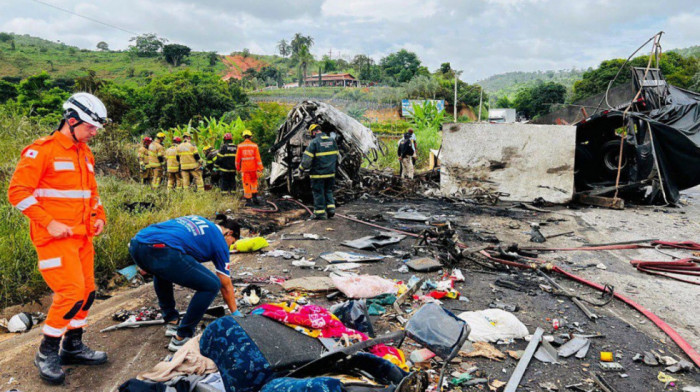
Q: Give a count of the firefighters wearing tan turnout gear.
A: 4